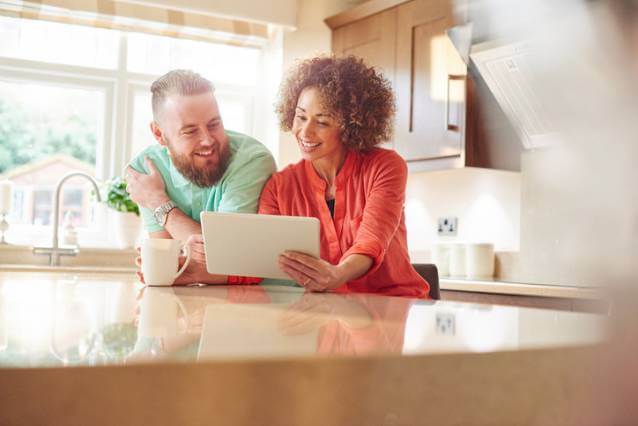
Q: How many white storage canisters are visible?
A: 3